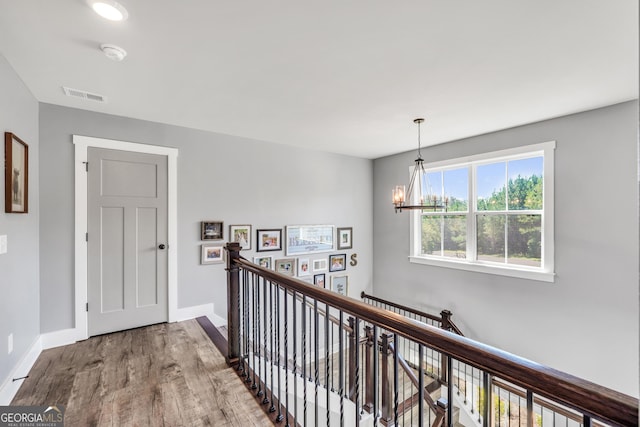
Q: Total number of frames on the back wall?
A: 14